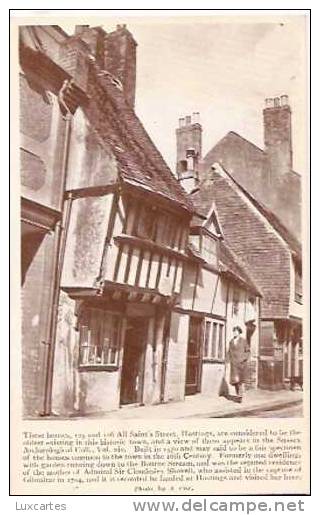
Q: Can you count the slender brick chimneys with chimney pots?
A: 2